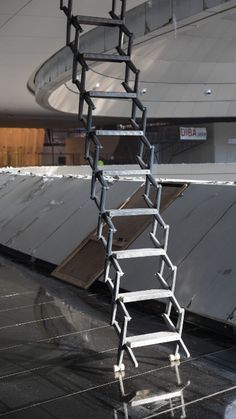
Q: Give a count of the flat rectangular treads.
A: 9